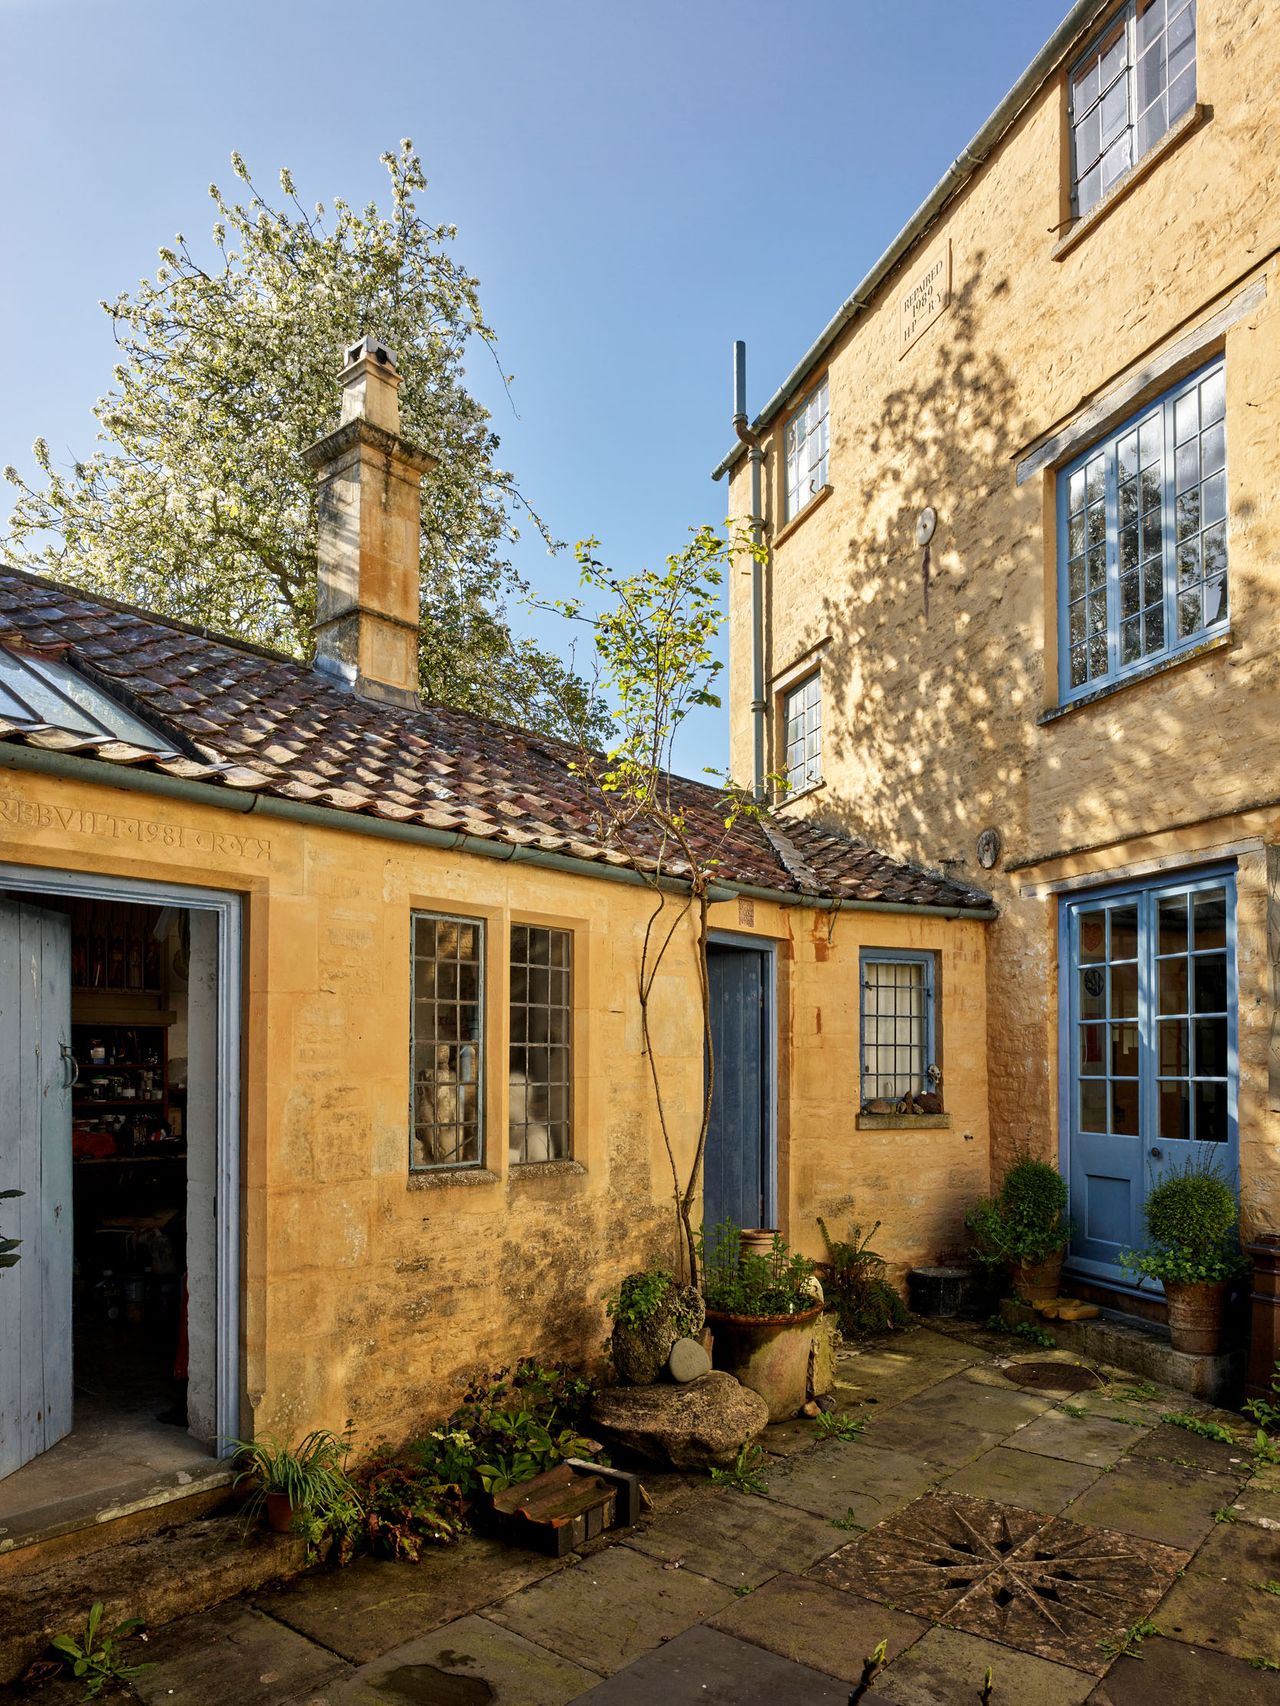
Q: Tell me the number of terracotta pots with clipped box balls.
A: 2